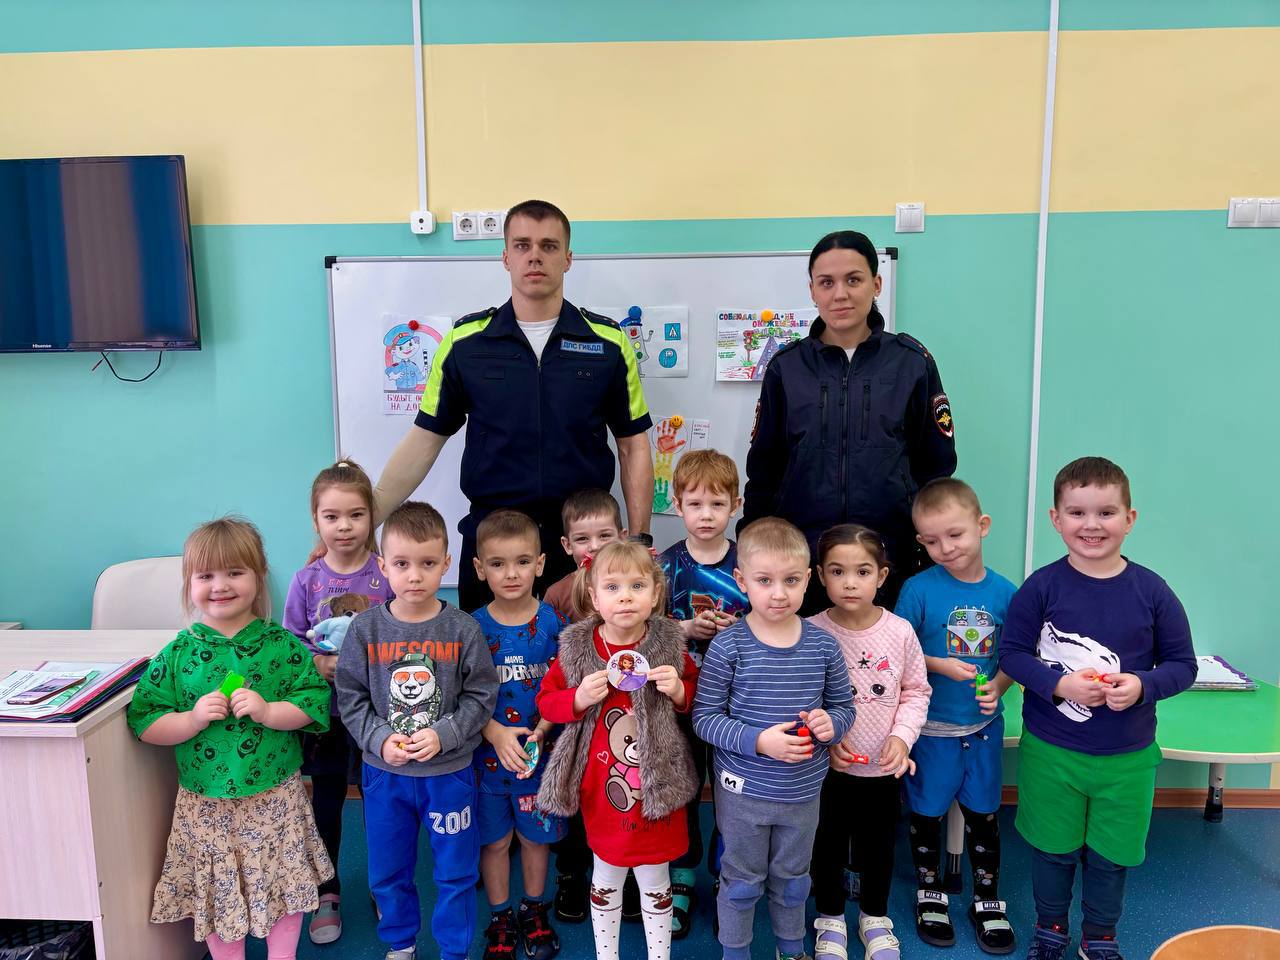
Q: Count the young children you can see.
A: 11